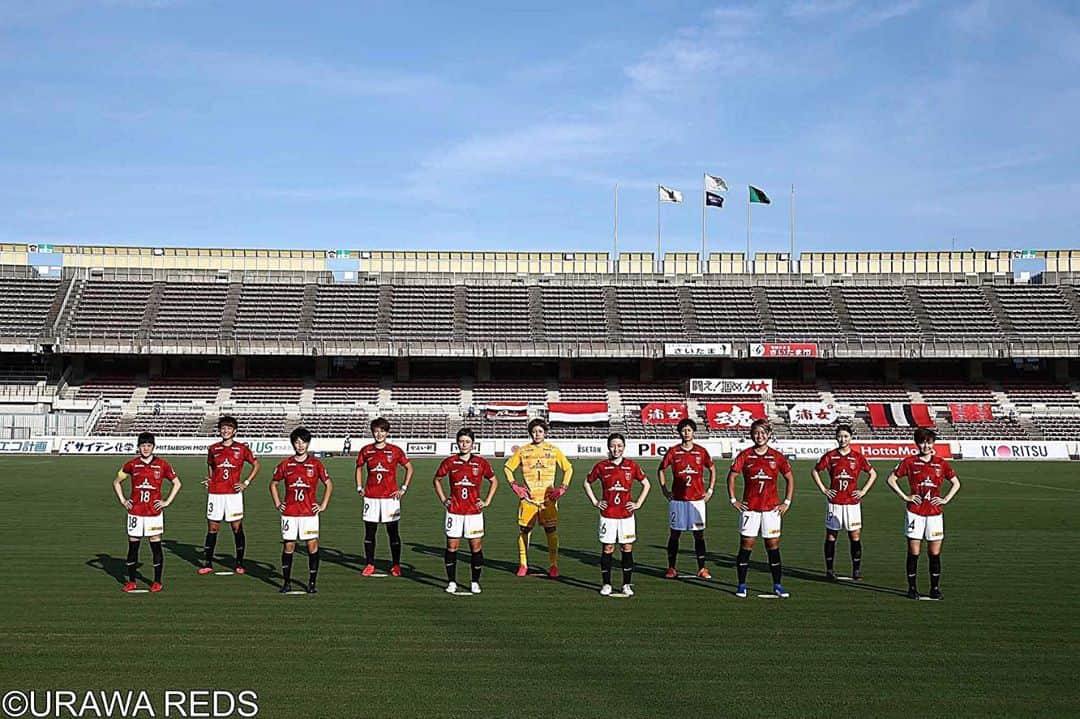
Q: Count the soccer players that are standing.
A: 11